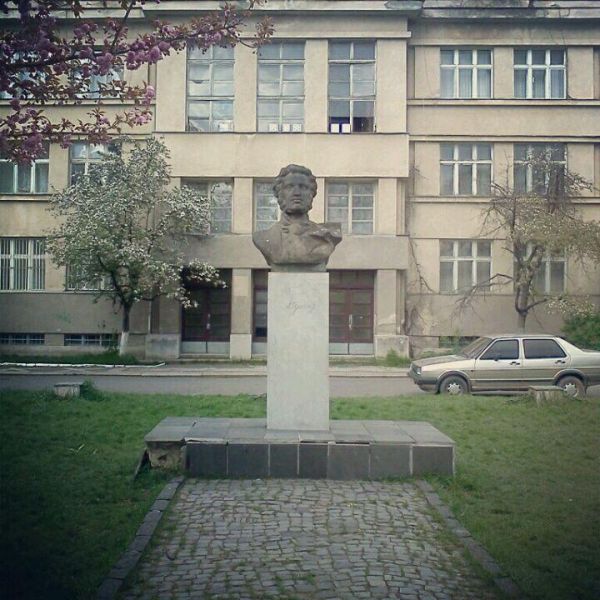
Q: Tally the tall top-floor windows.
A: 3